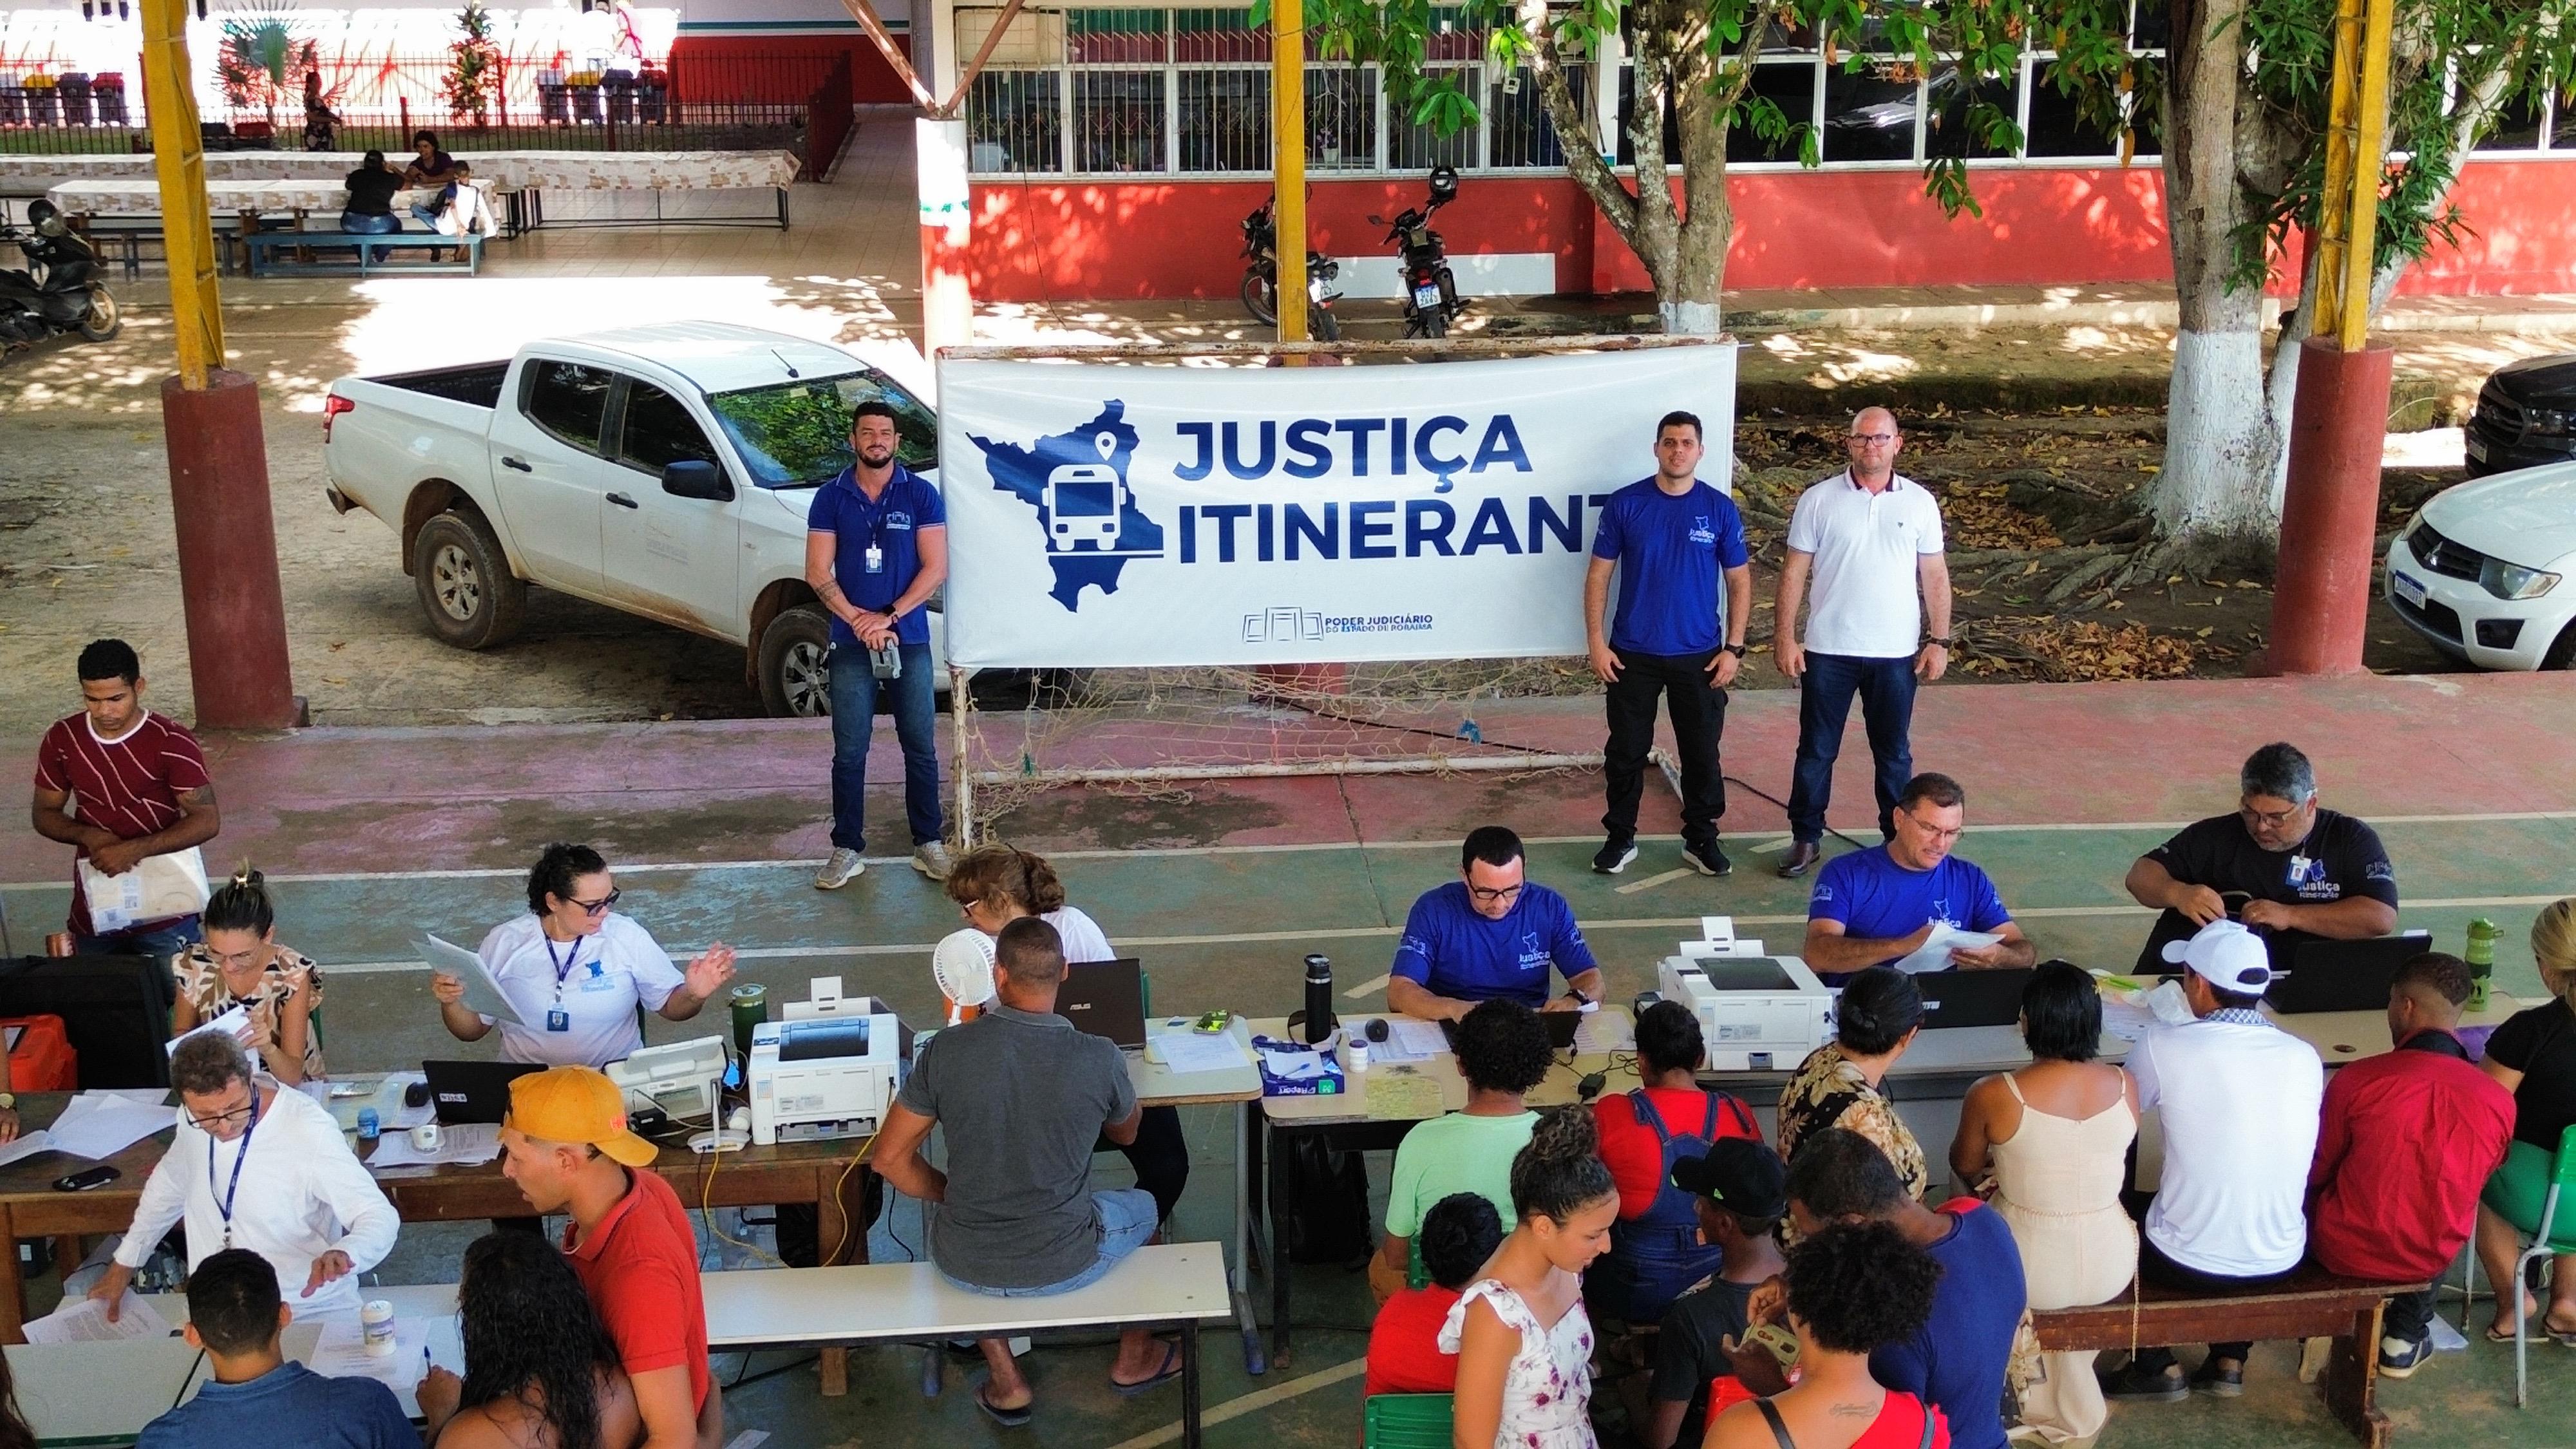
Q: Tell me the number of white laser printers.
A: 2